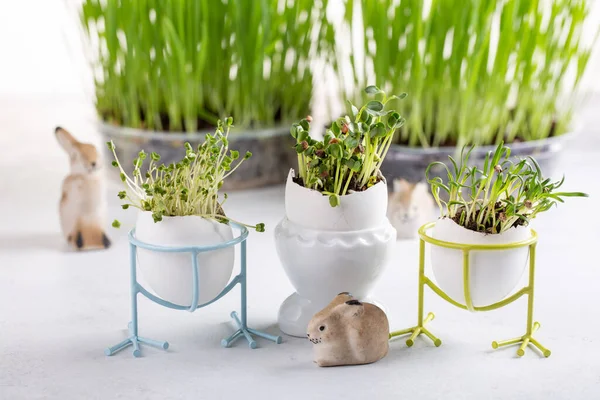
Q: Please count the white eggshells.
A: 3